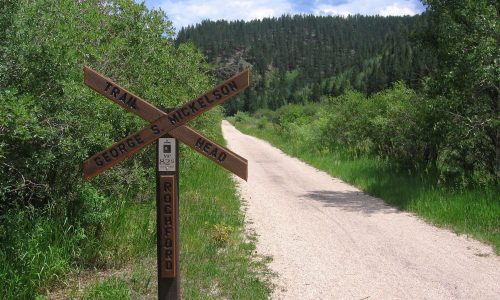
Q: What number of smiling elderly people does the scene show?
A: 0